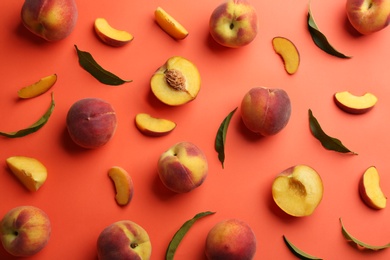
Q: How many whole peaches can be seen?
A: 9